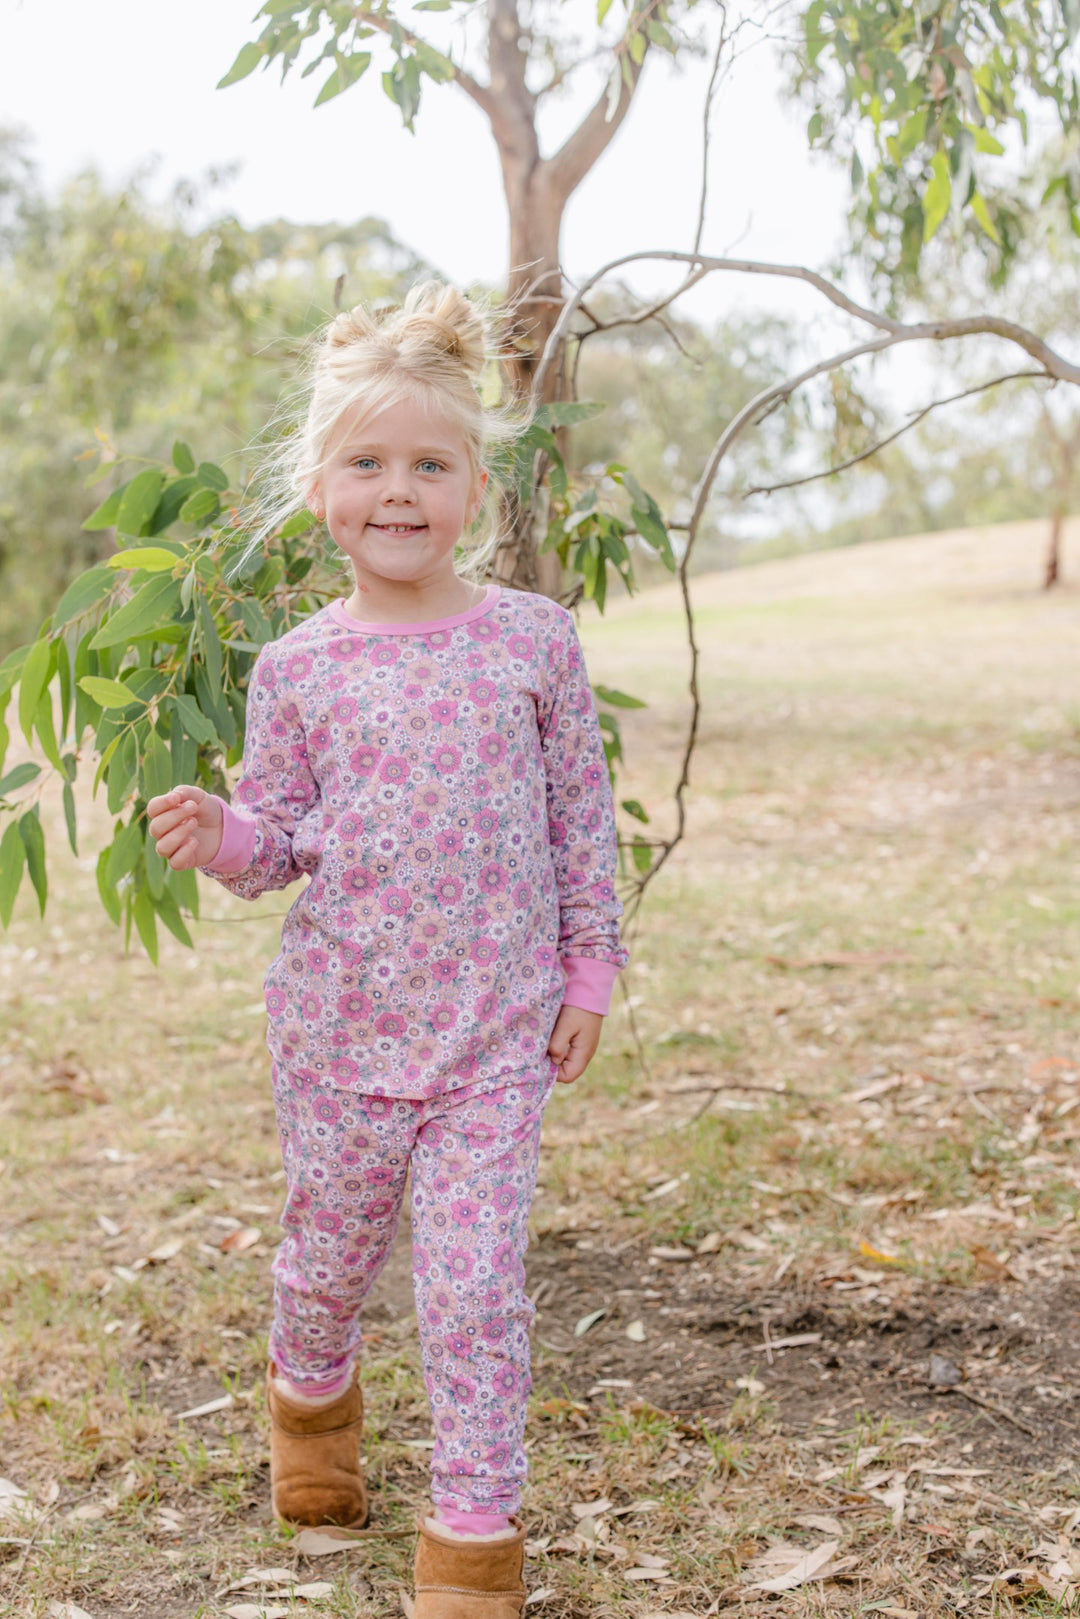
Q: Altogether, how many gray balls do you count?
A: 0